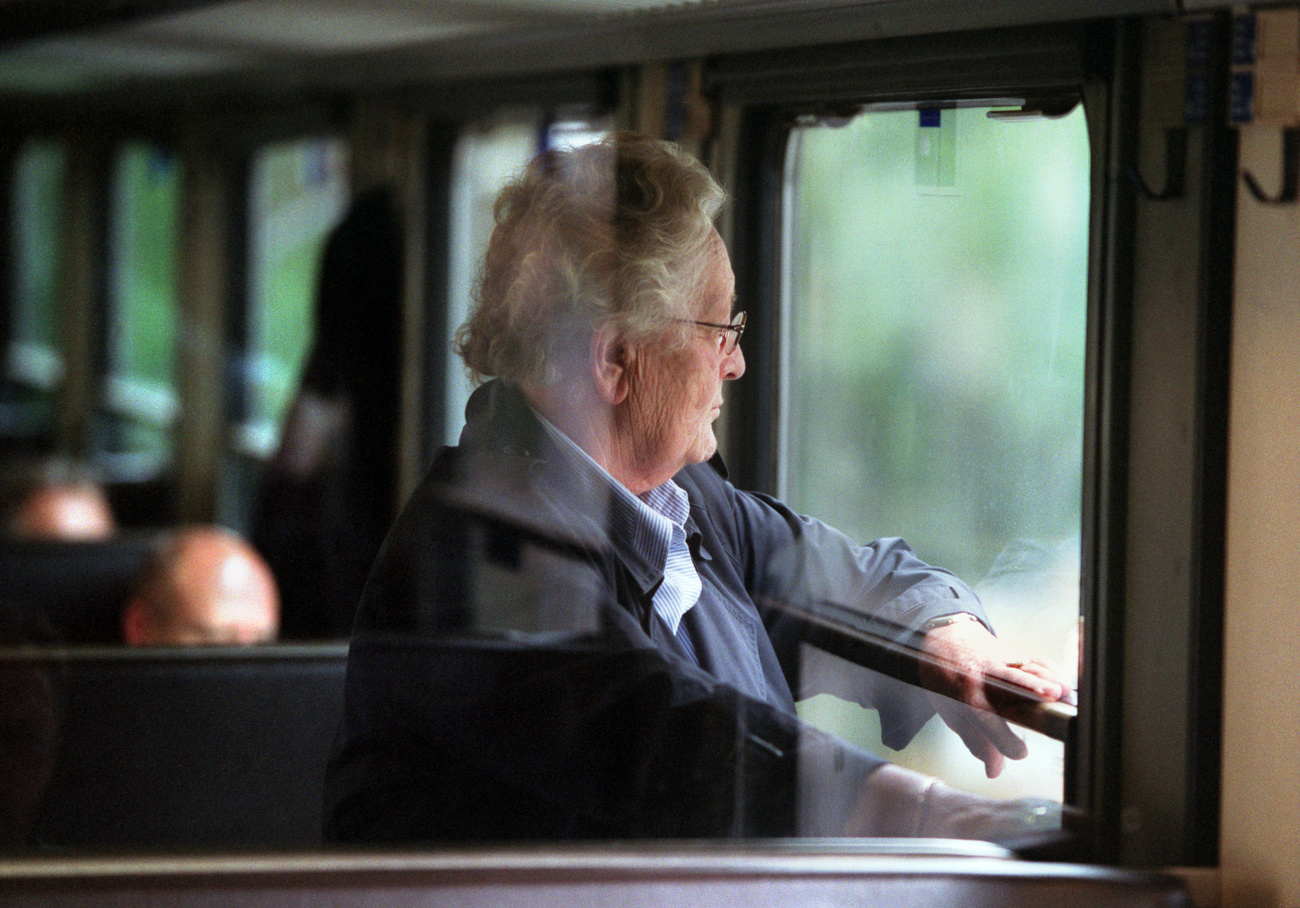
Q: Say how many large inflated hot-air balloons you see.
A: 0